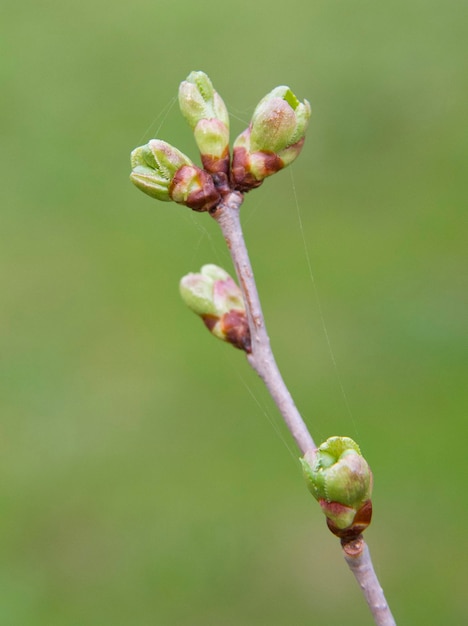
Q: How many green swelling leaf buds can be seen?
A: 5